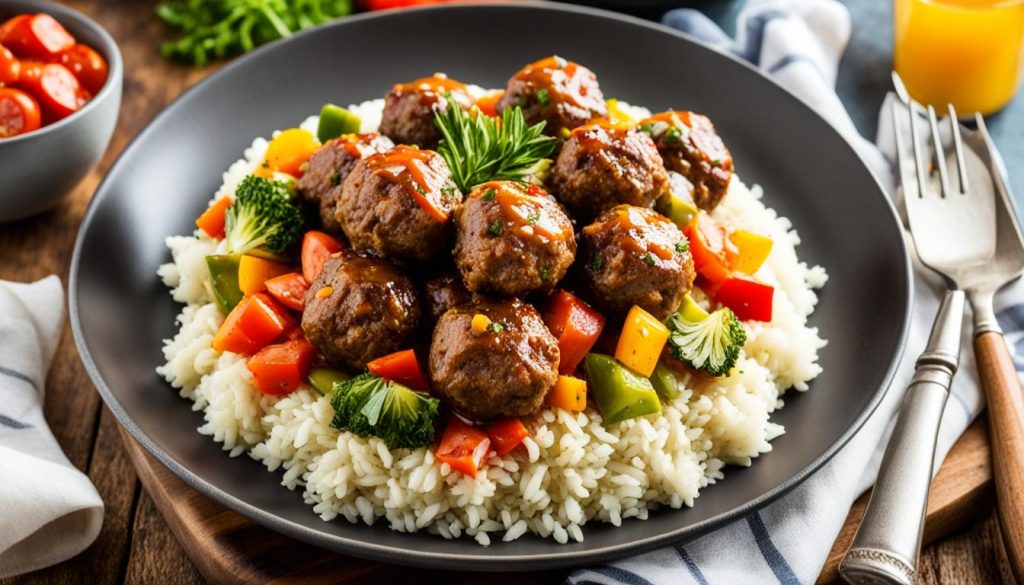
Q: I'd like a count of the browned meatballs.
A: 11